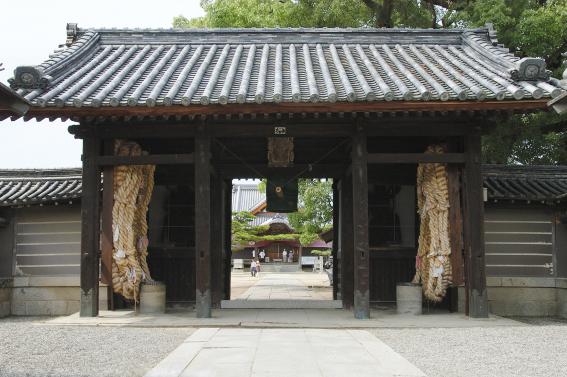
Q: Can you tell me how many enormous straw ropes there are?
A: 2